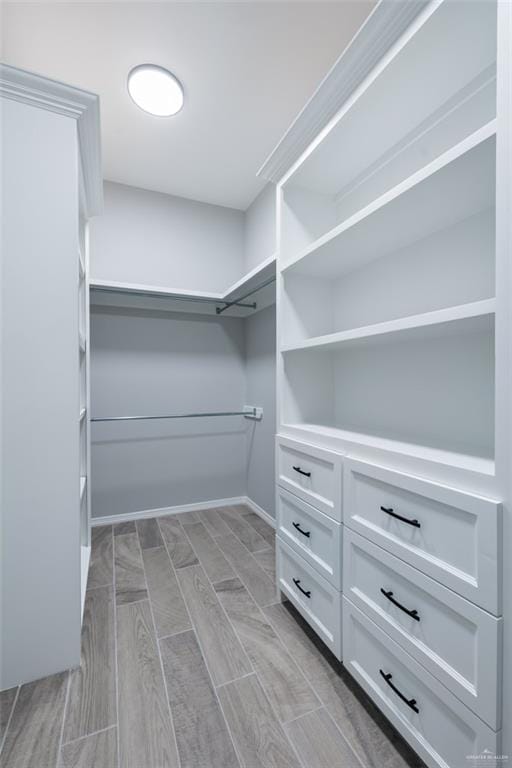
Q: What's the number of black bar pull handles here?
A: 6